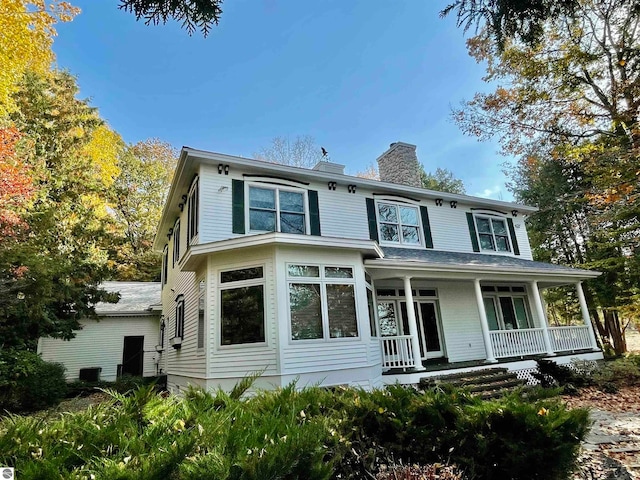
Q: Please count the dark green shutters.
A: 6